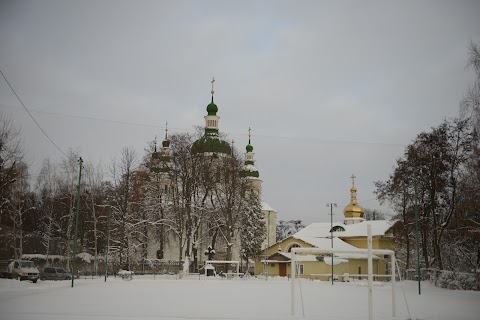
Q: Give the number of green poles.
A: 4